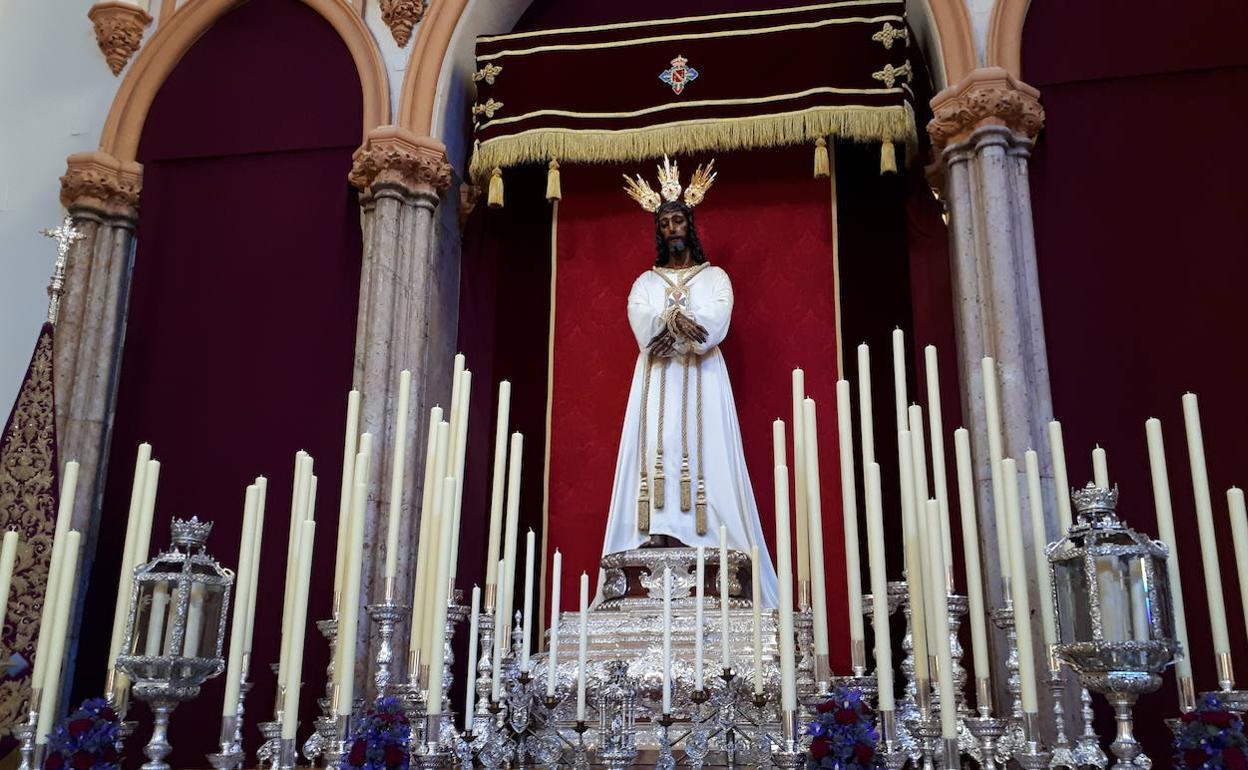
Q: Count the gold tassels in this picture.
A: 8